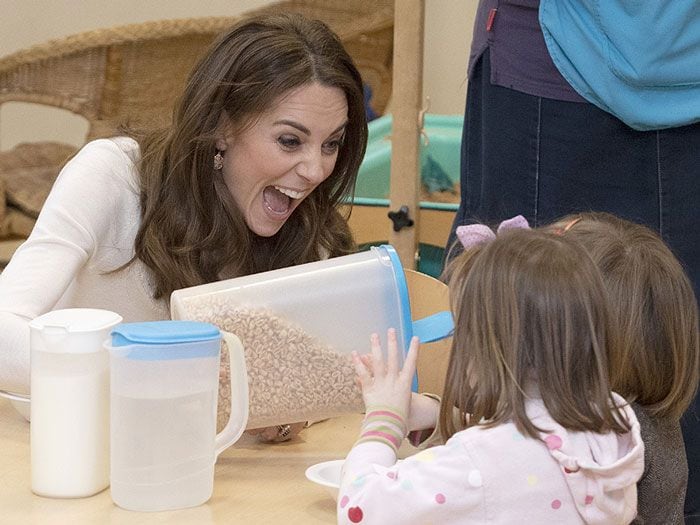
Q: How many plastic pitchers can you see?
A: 2